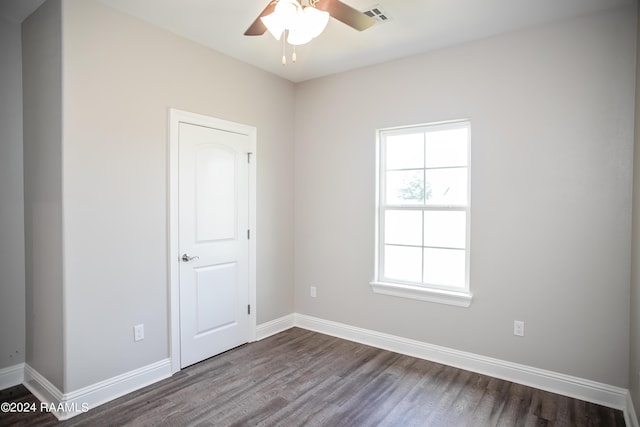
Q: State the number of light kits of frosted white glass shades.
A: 1